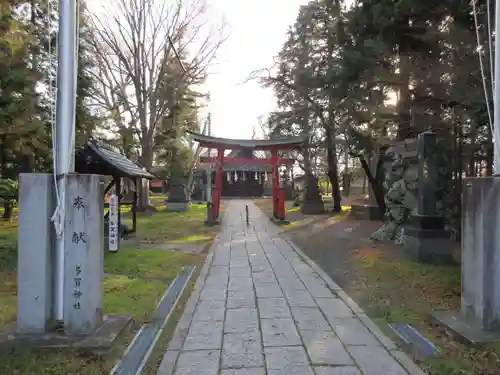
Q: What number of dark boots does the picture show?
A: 0